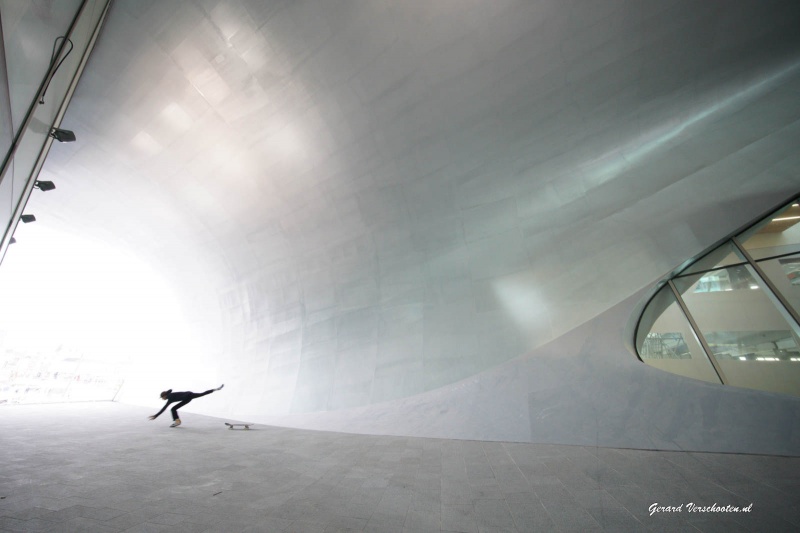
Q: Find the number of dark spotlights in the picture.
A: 4